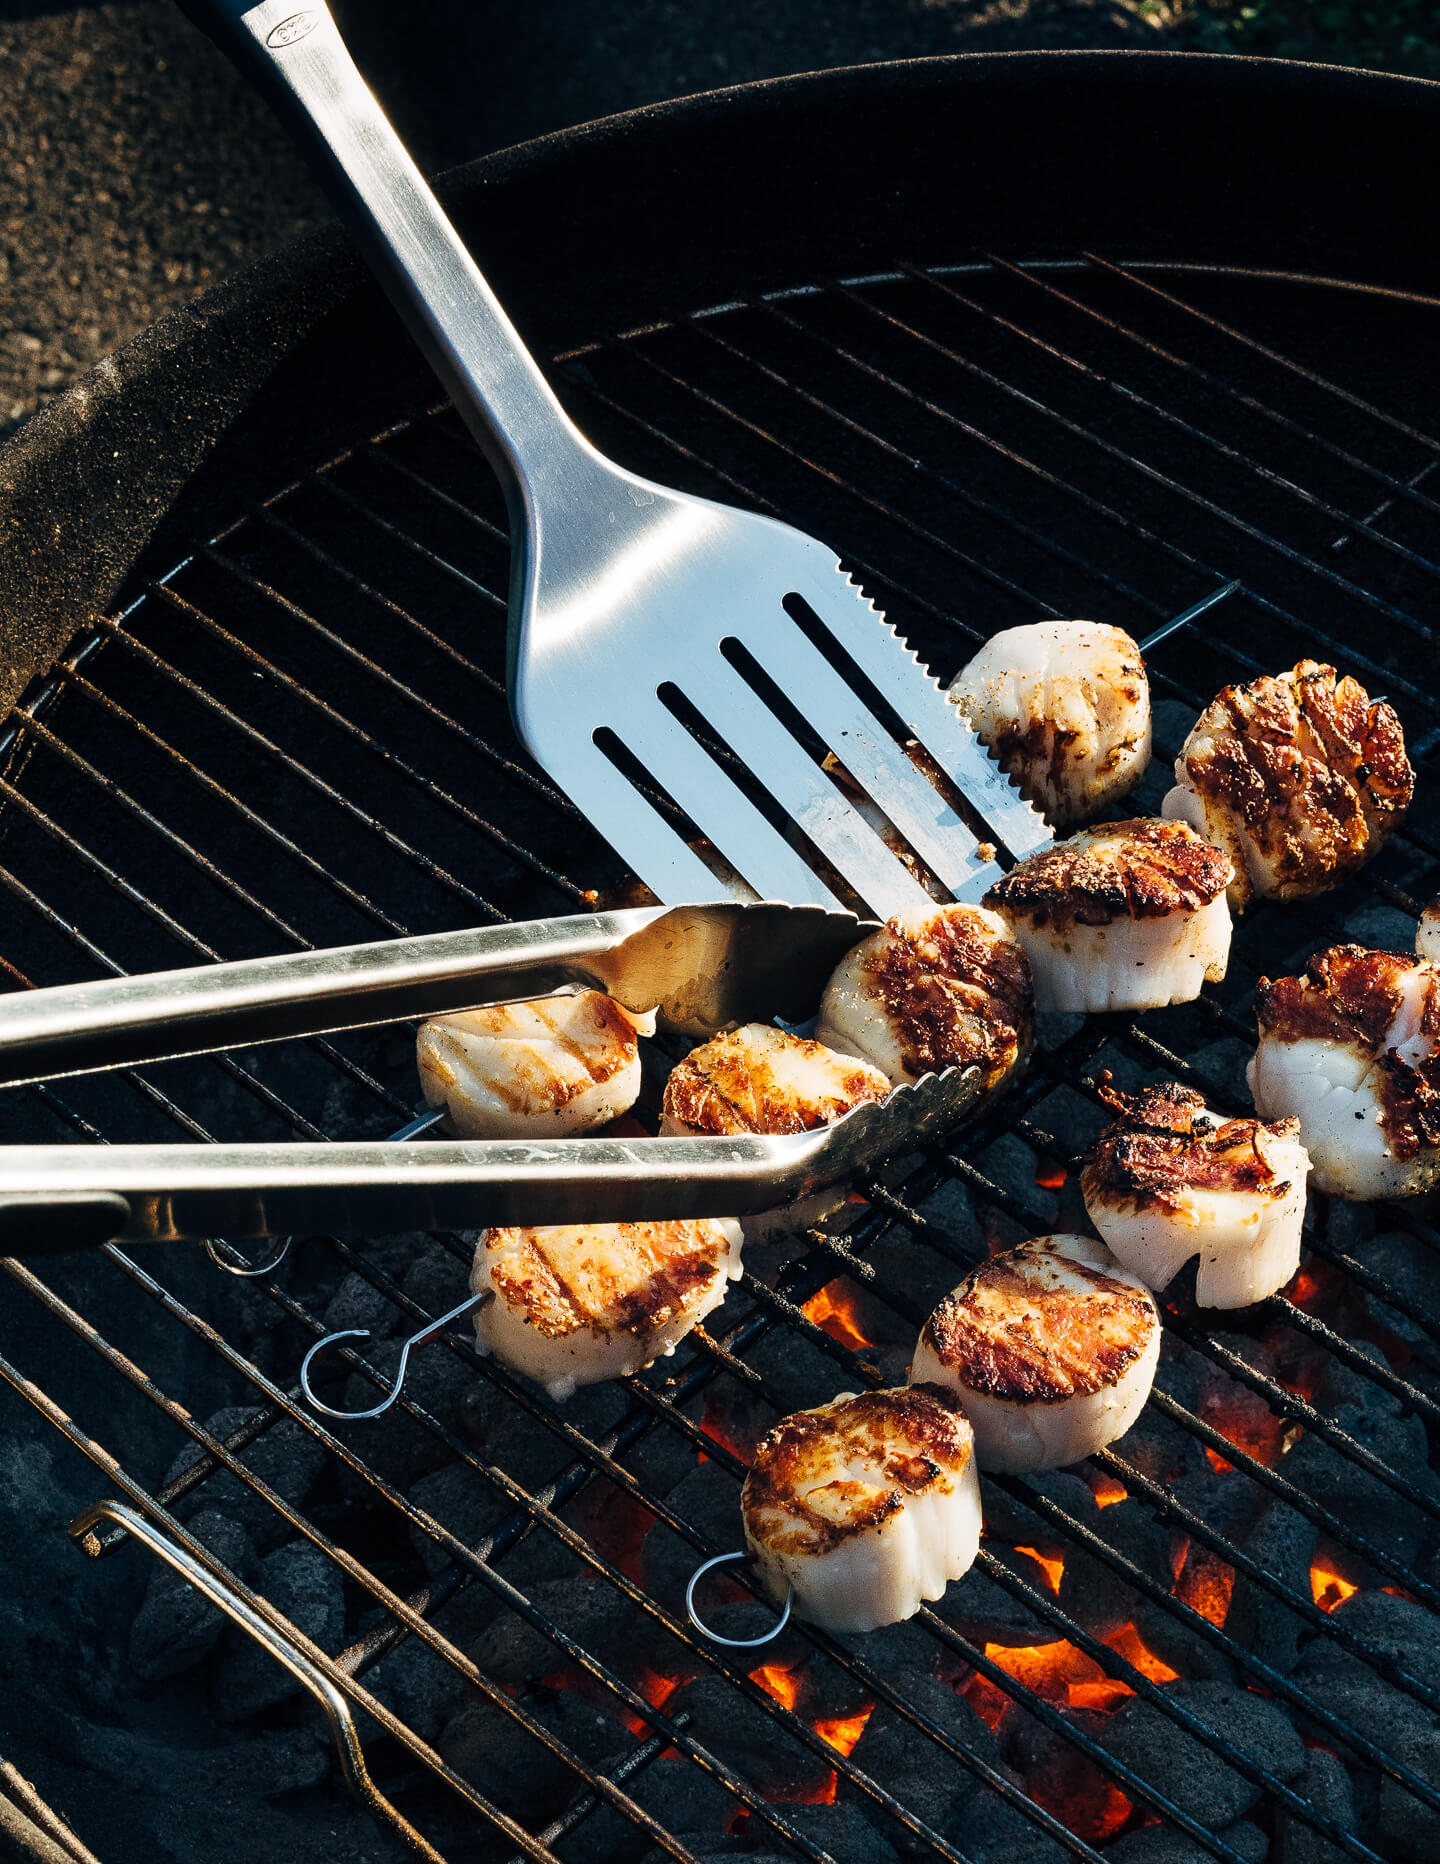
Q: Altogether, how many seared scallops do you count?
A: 12